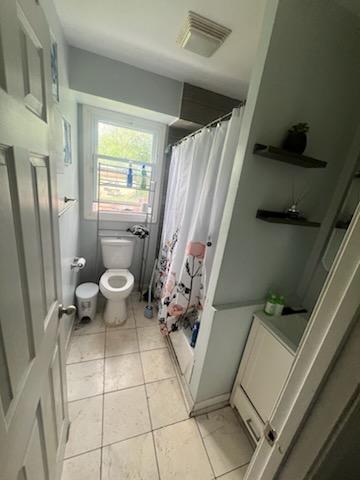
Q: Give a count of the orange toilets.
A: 0